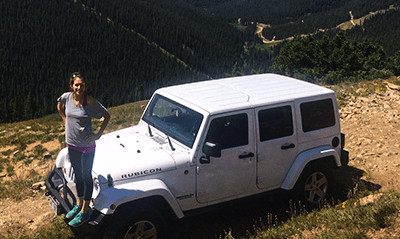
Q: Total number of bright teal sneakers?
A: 2